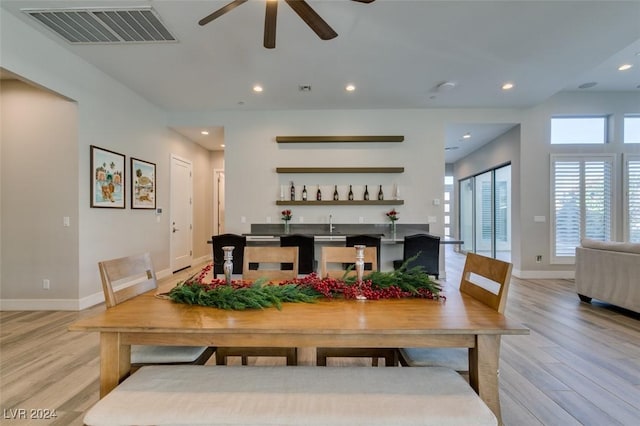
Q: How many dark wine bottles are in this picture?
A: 7